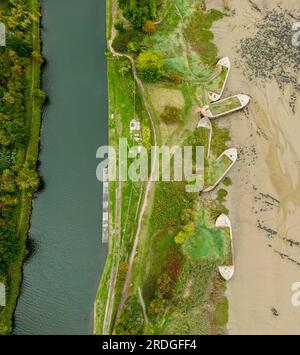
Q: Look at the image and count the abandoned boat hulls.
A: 5